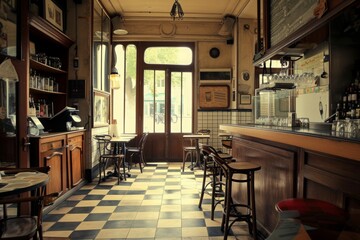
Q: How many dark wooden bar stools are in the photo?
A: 3